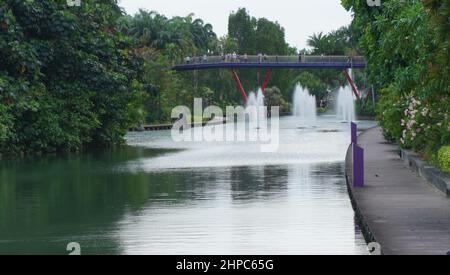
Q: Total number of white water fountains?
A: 3